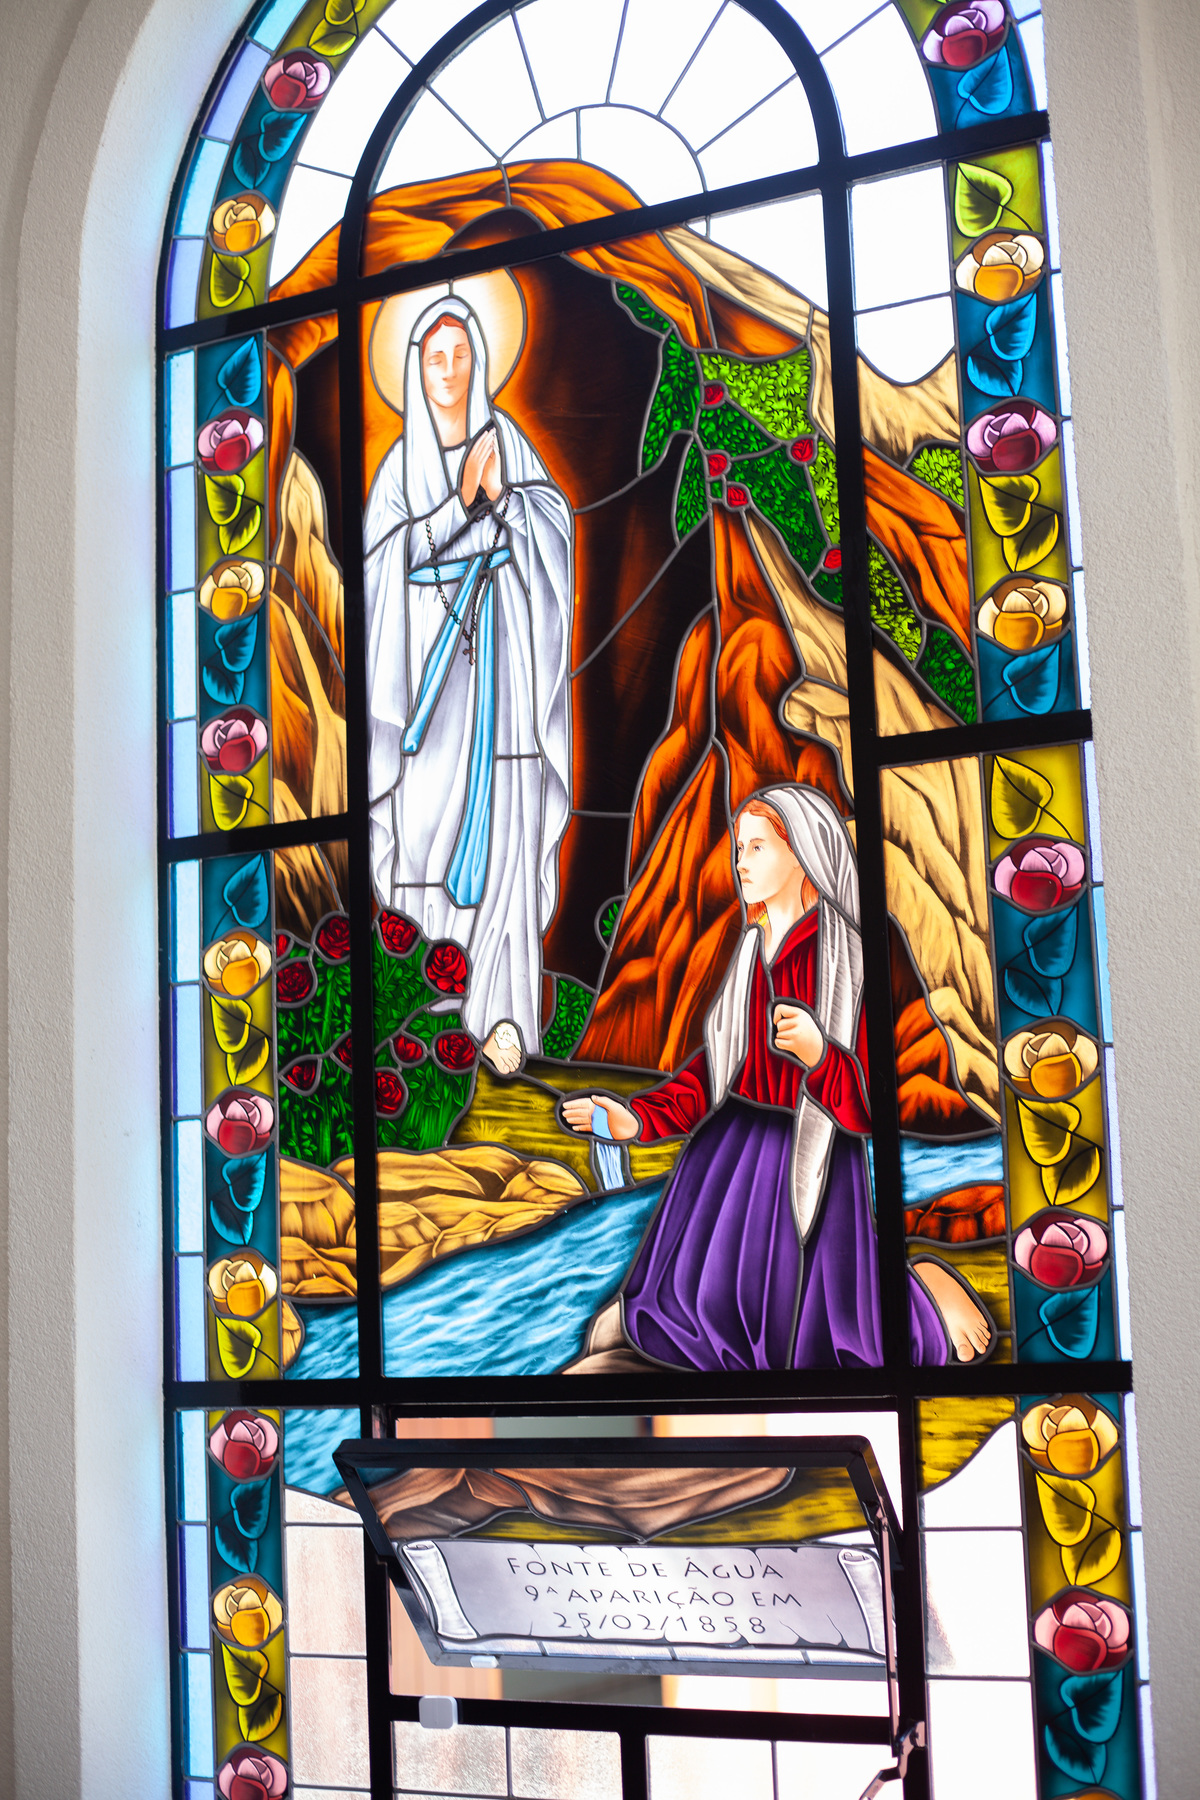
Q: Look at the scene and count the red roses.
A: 15